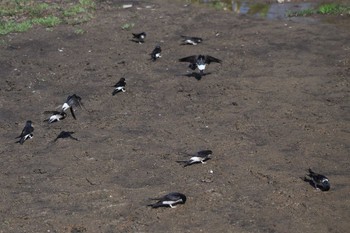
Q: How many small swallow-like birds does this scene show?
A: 11